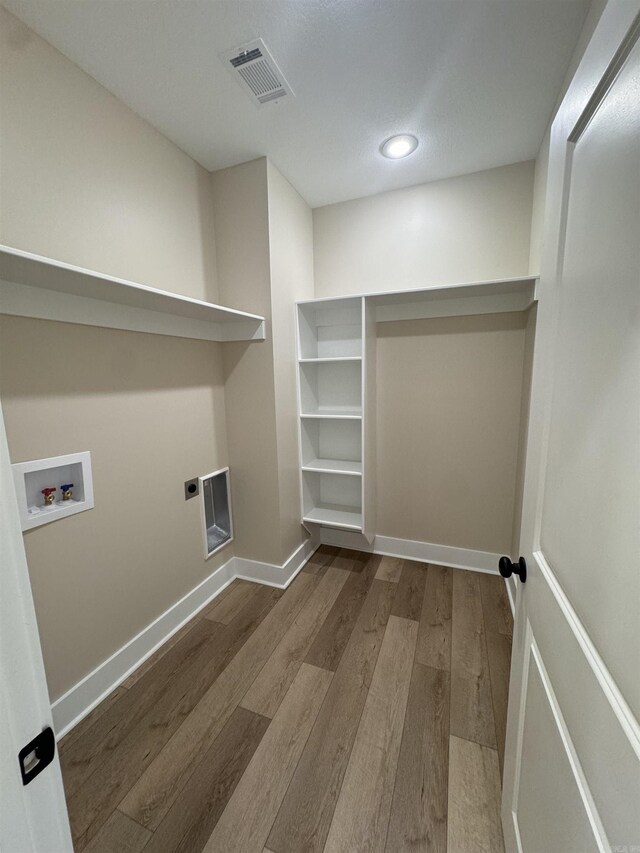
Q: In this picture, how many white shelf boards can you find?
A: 6